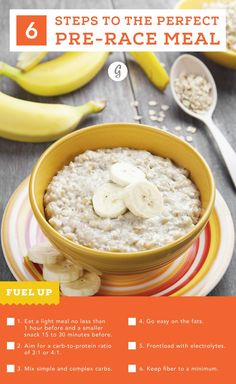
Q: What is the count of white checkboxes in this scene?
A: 6